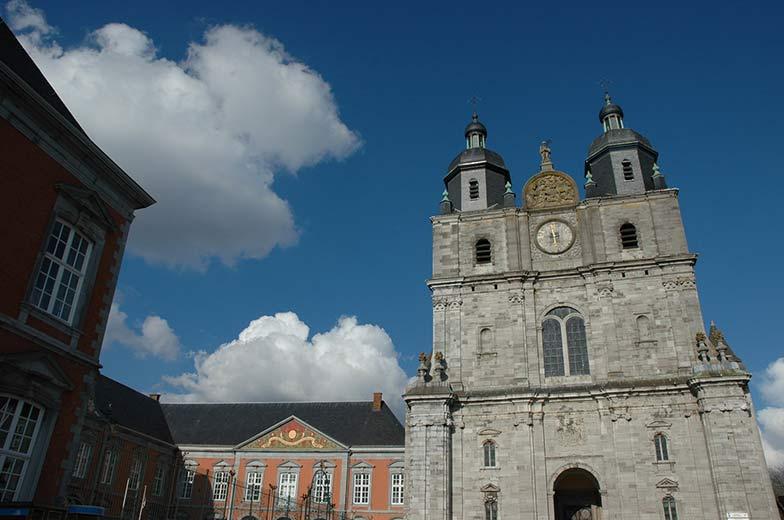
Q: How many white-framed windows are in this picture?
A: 13